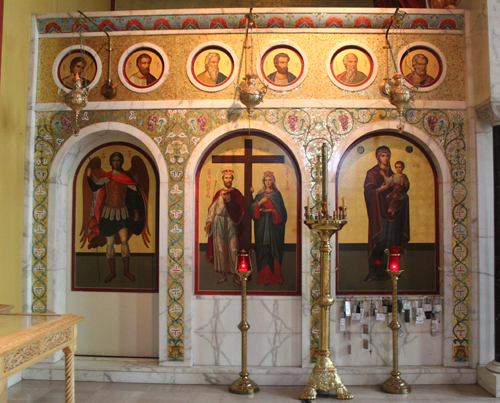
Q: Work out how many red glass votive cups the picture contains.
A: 2